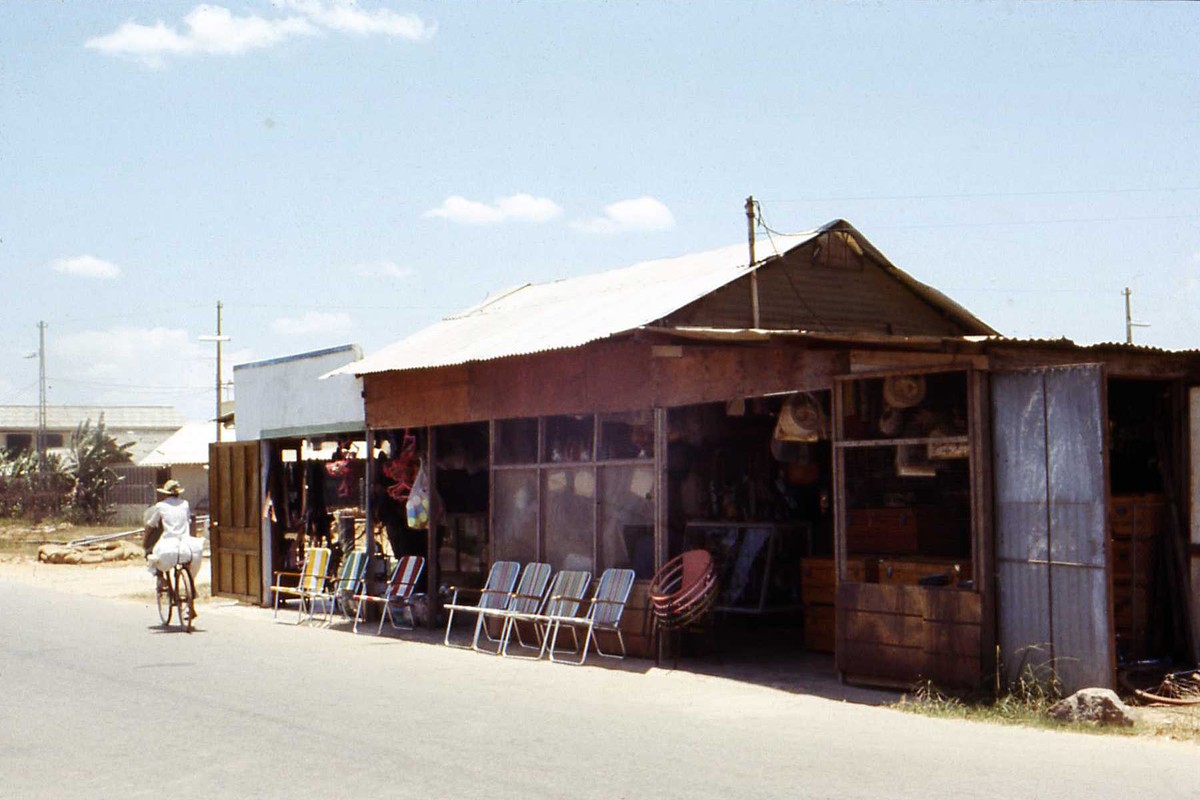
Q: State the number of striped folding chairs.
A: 7